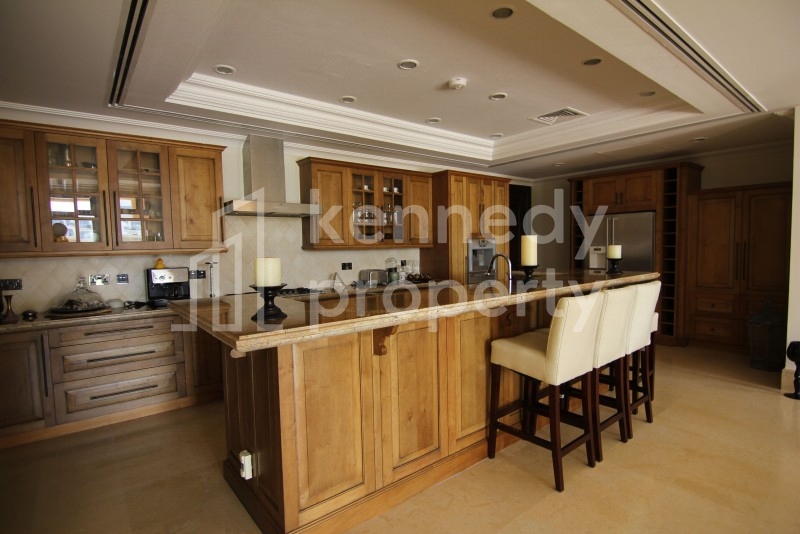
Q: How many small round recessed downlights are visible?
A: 11